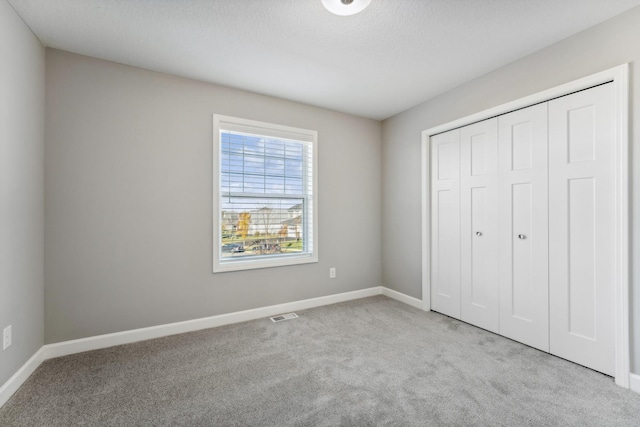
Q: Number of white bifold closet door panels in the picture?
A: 4